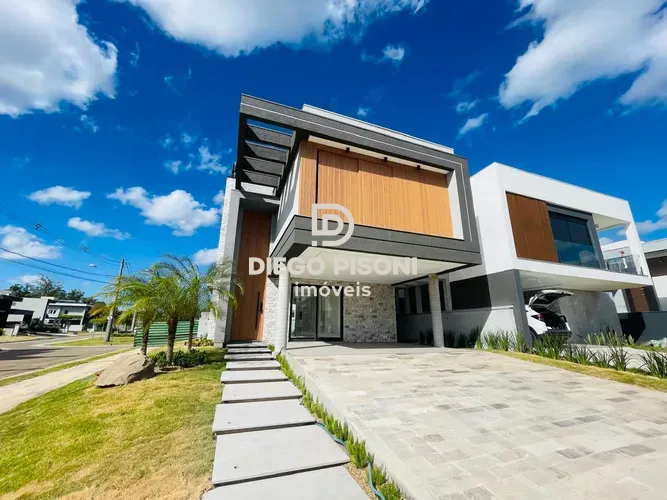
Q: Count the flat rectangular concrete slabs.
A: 9